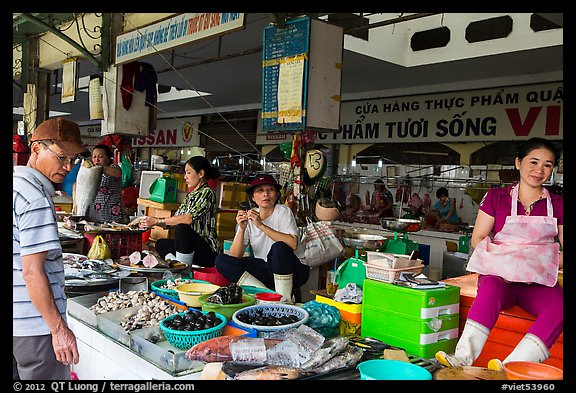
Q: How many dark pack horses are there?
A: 0